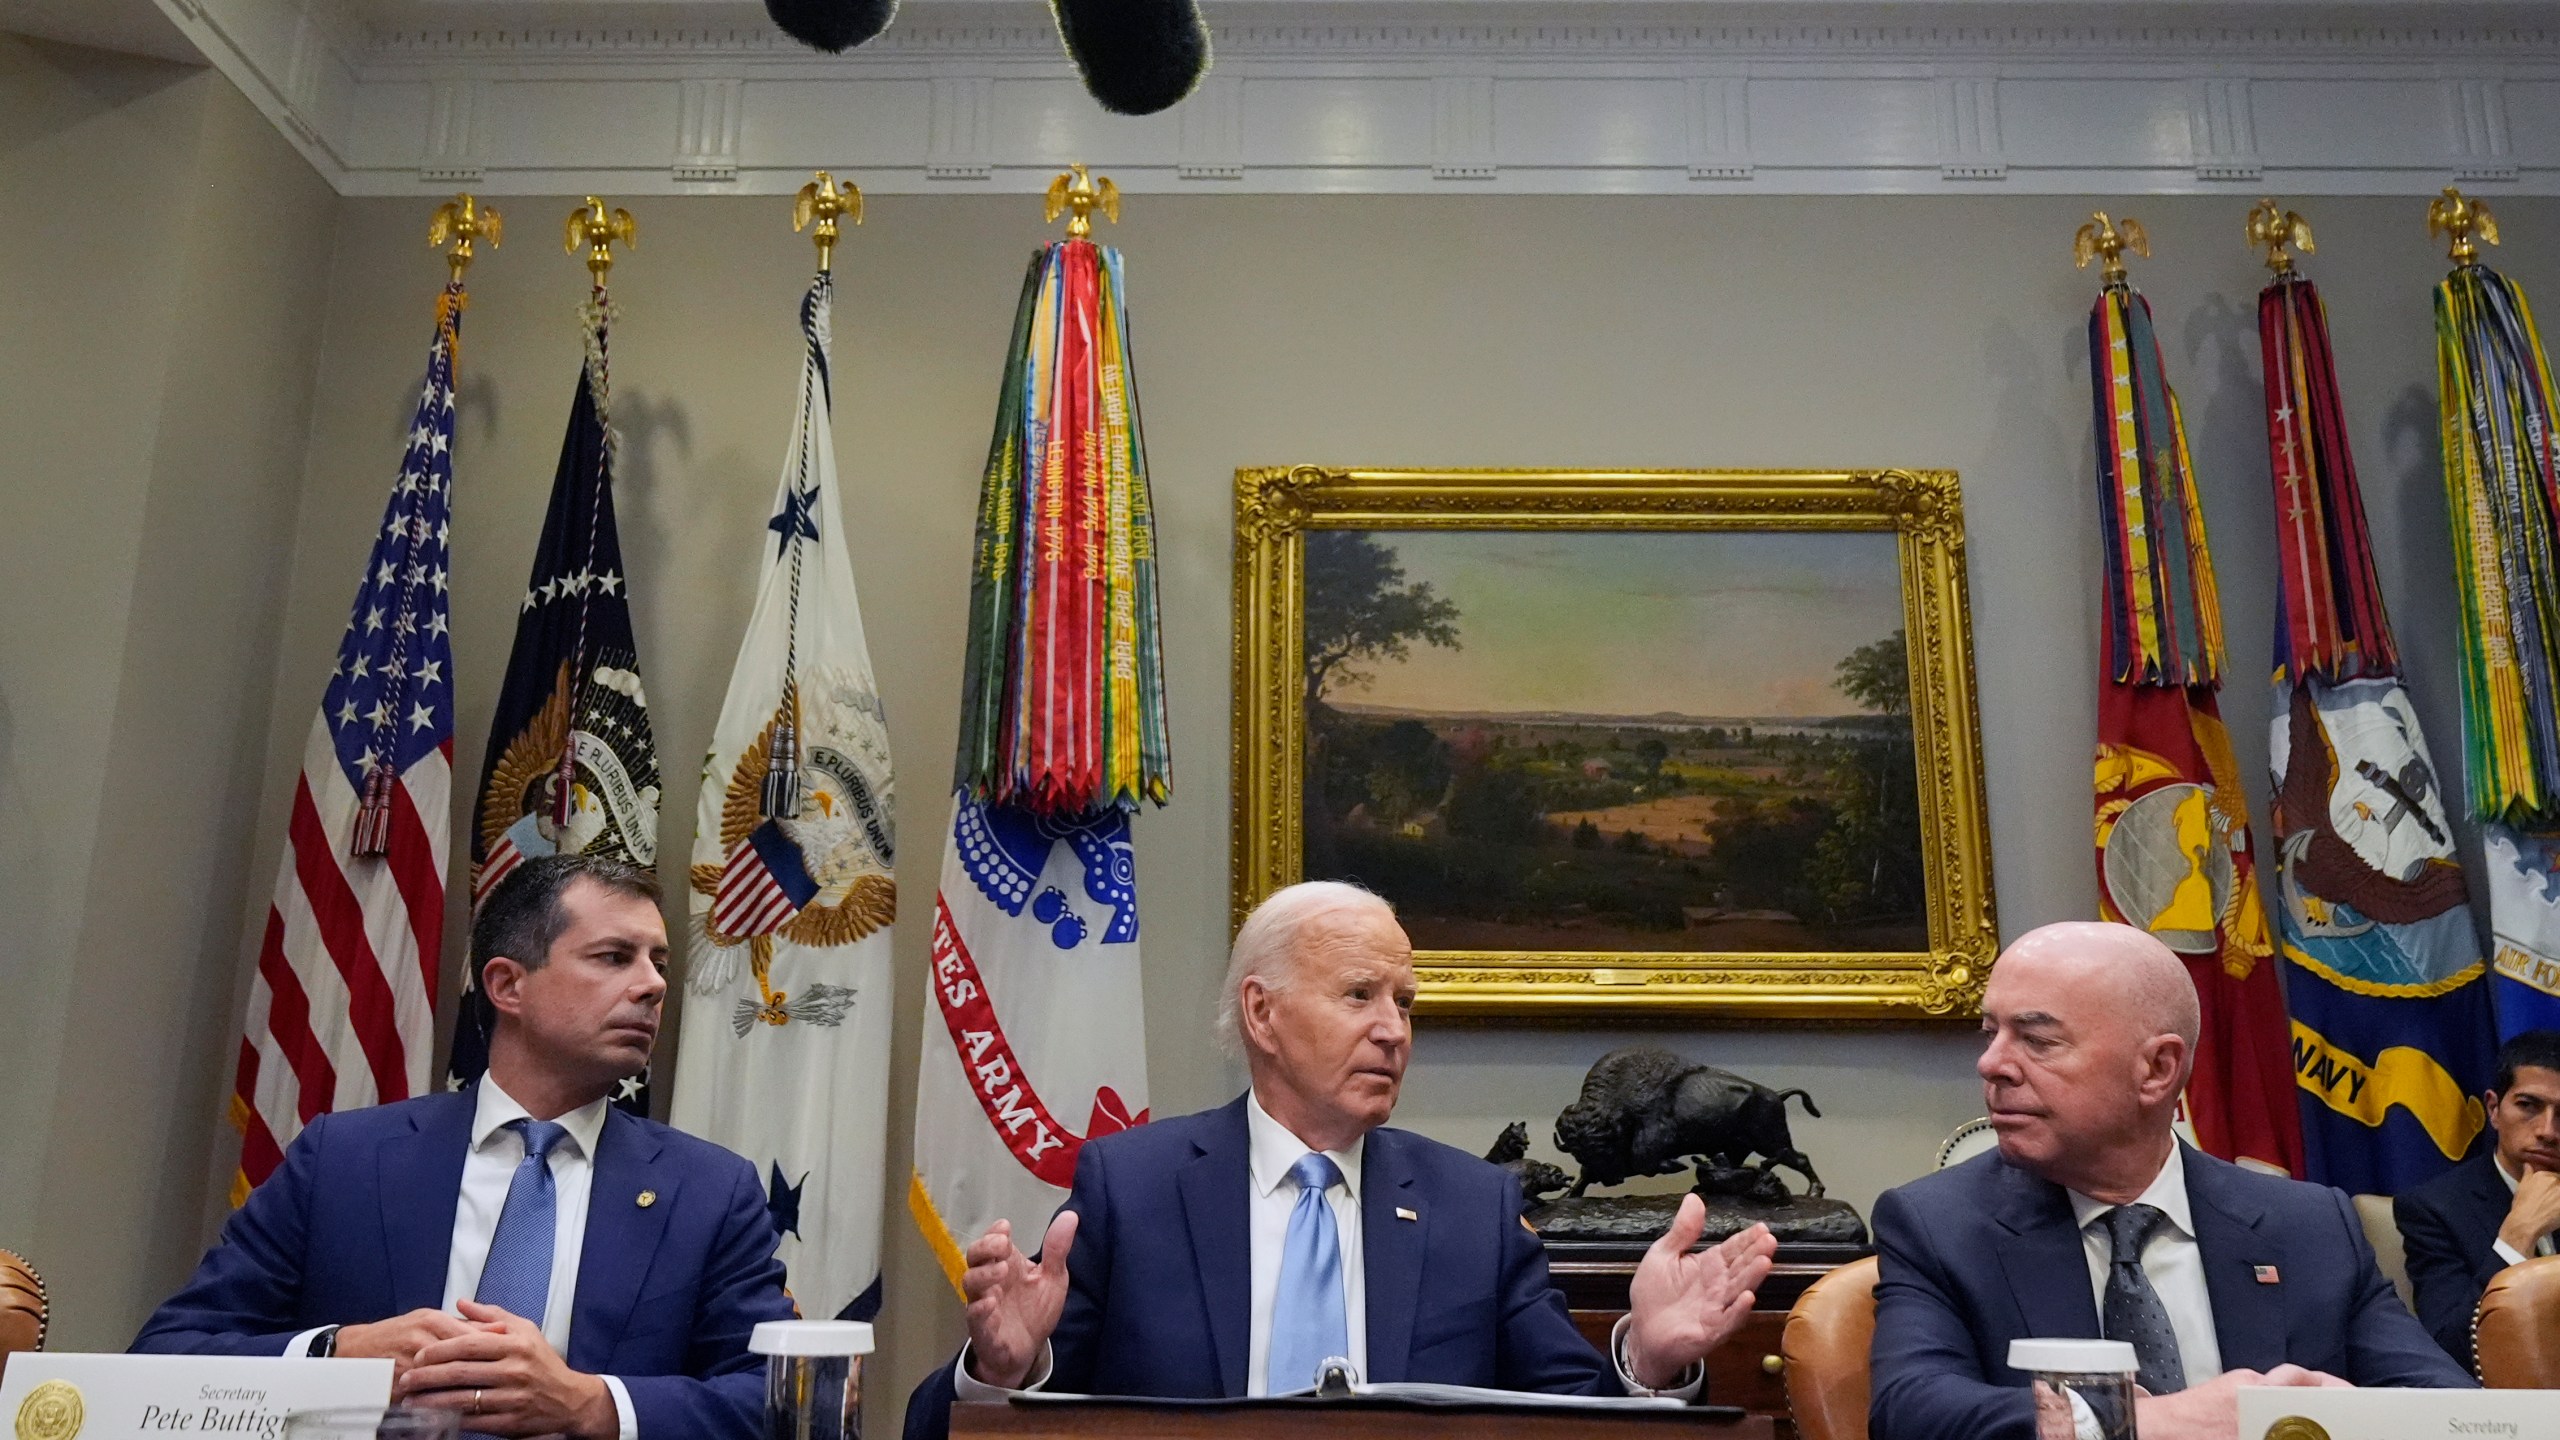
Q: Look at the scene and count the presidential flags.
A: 1